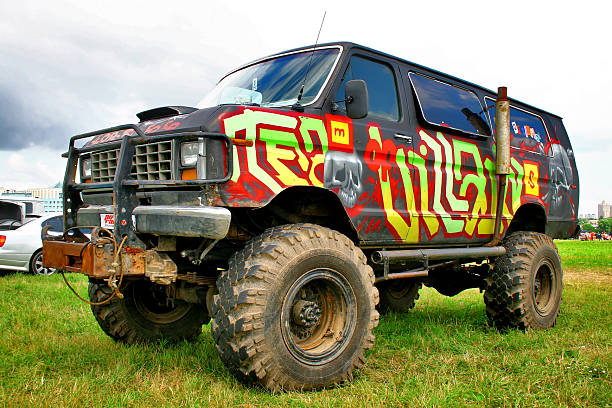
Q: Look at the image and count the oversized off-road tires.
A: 4